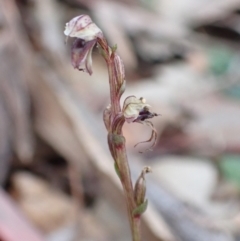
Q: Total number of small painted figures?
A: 0